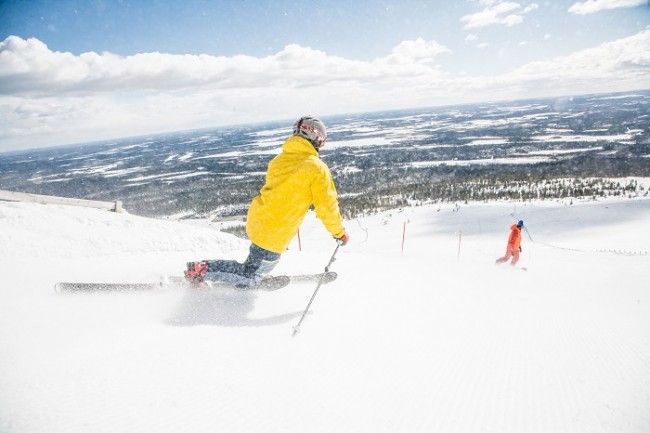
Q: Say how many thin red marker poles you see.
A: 3